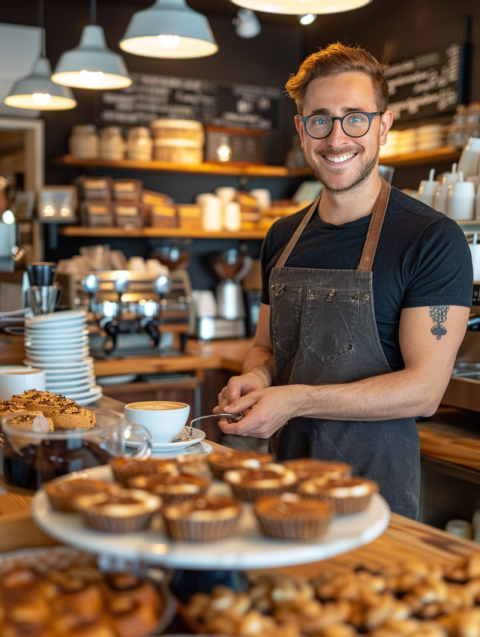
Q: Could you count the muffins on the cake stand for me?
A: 10